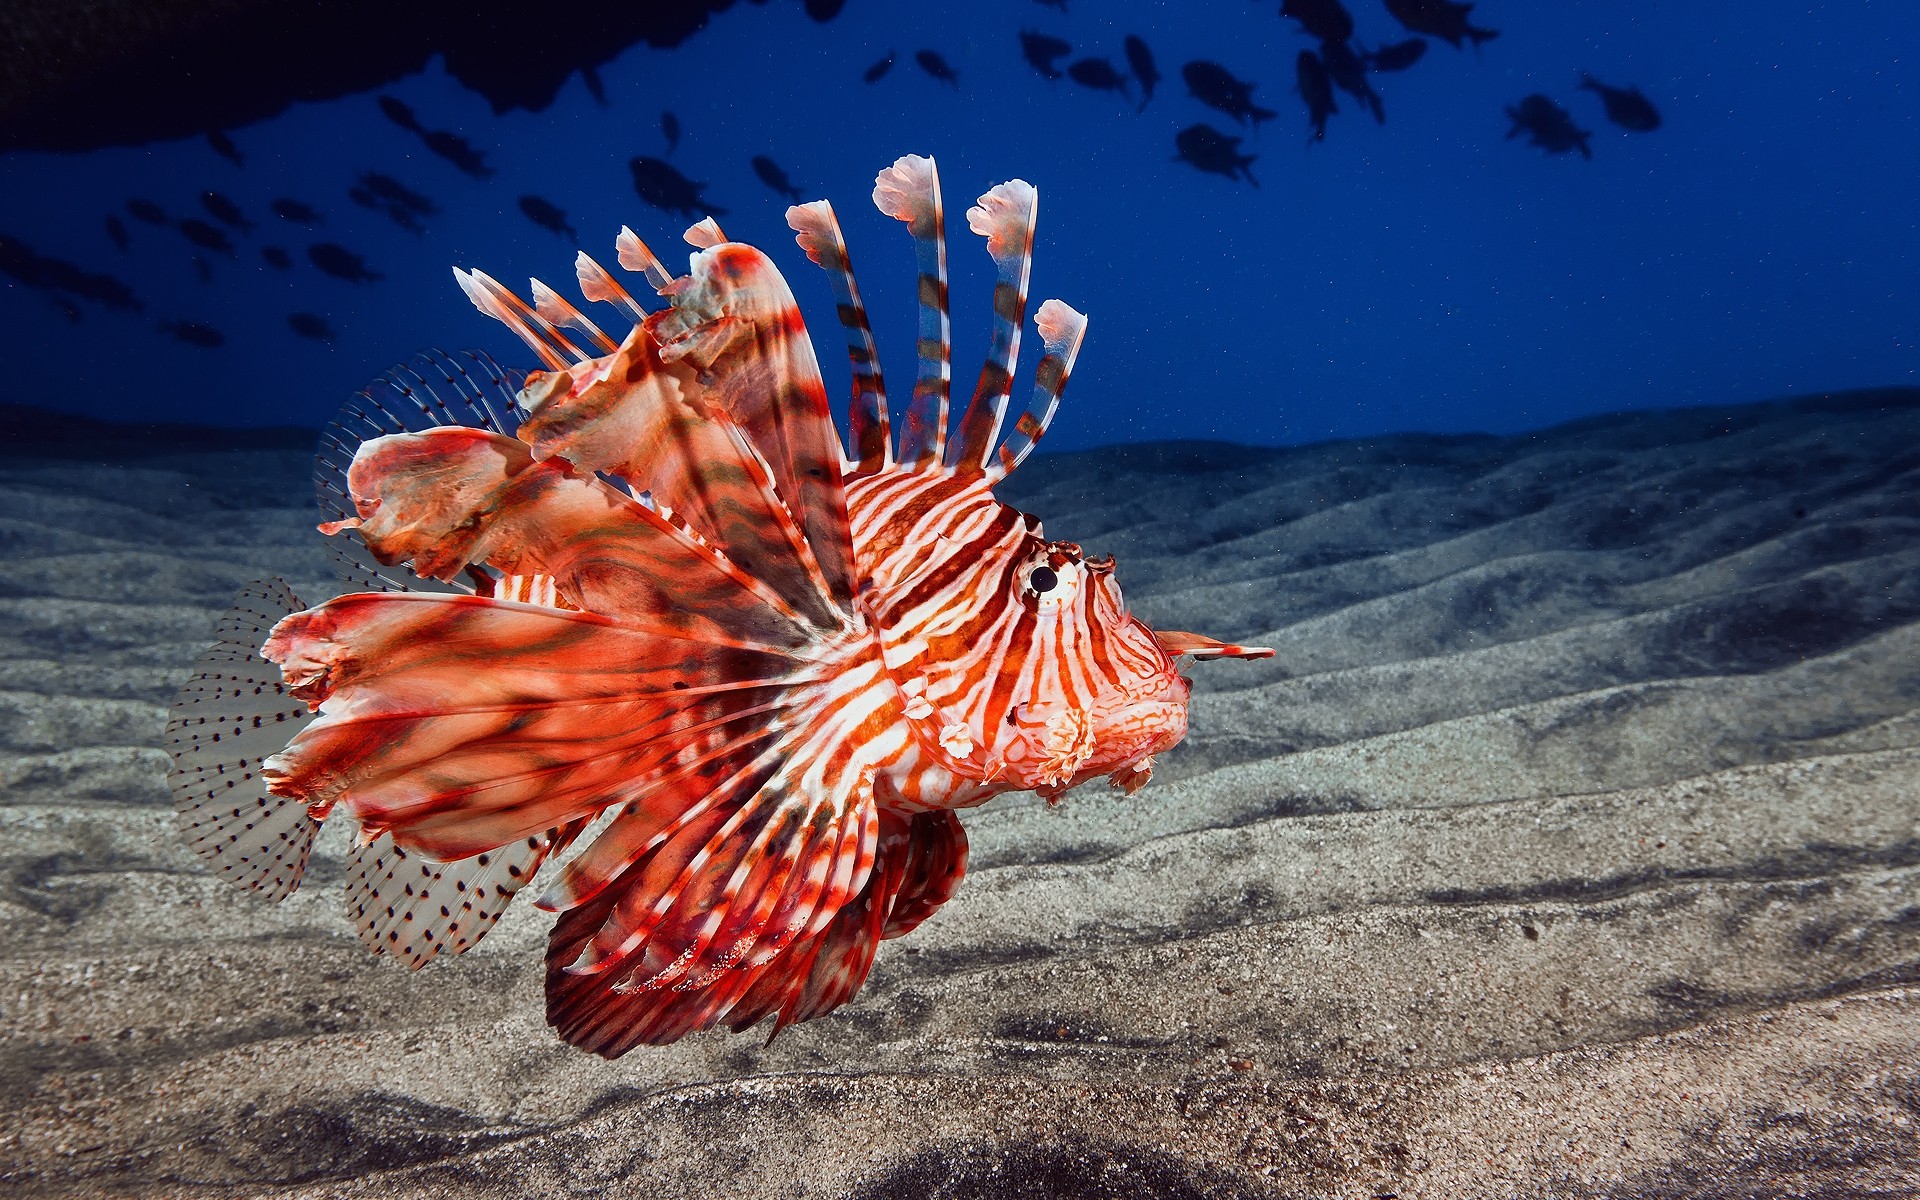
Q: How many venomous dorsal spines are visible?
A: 10